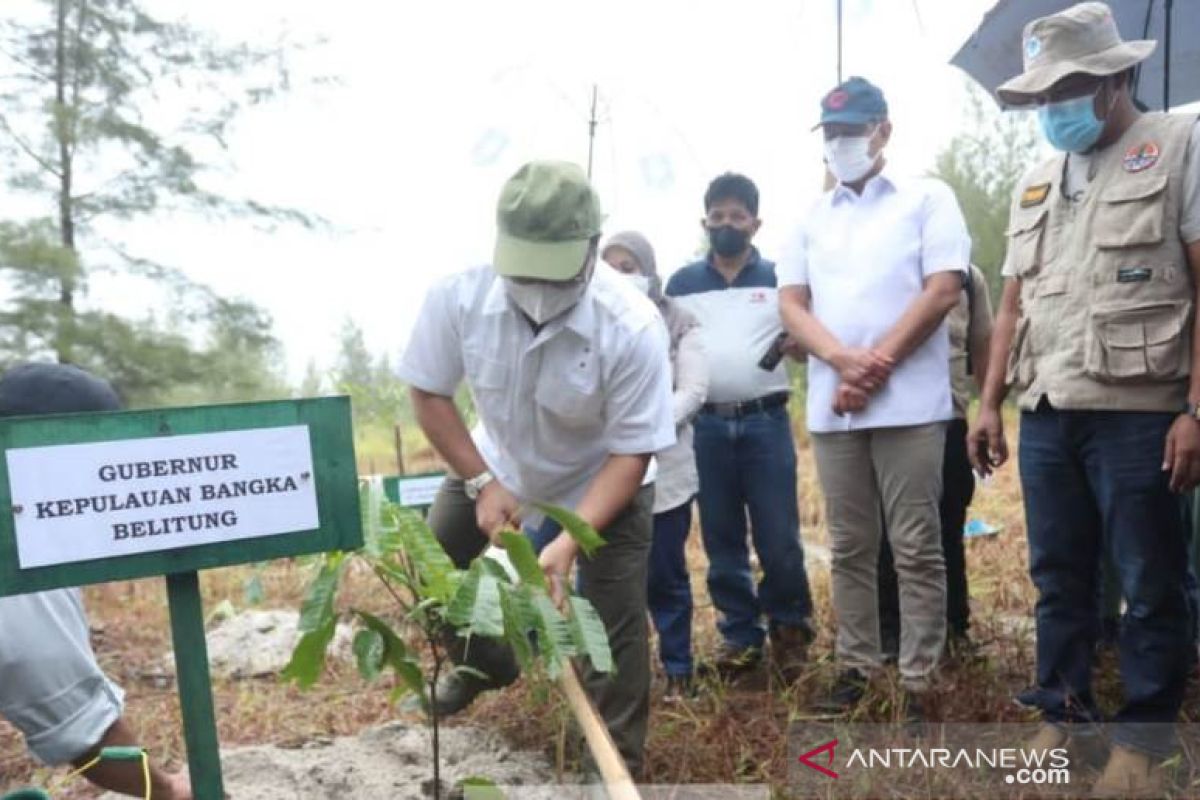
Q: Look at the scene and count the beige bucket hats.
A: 1